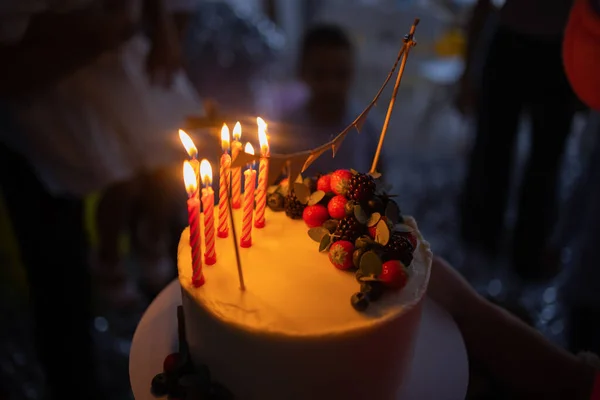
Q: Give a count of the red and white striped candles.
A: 7